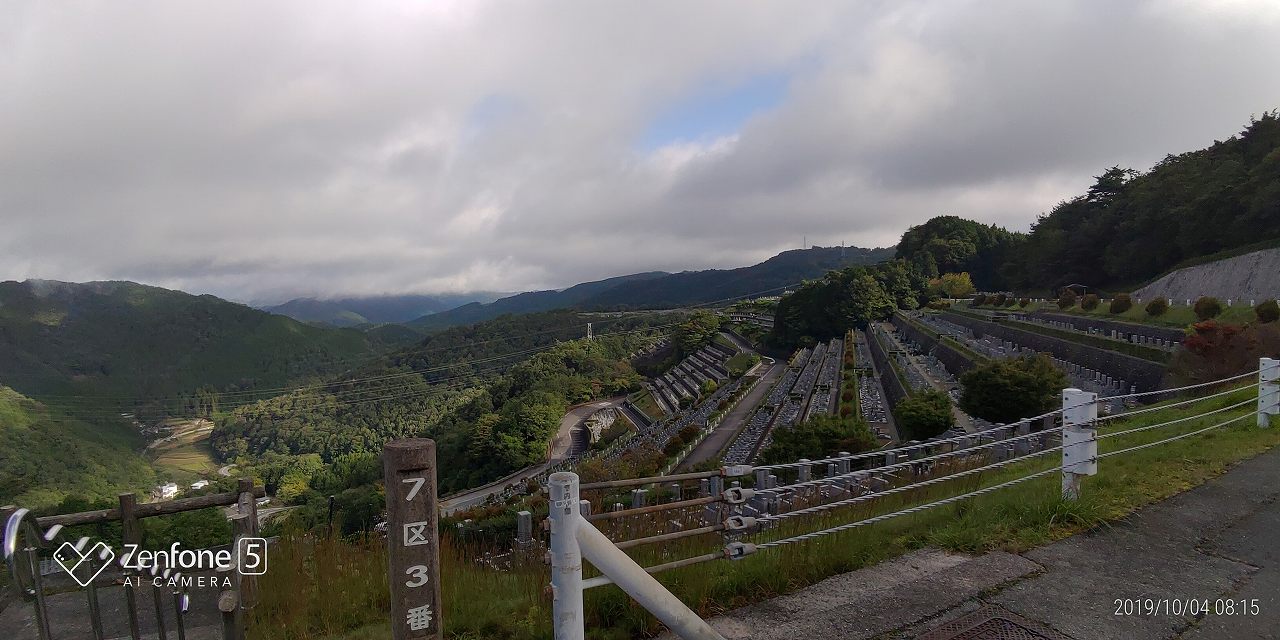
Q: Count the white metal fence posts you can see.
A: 3